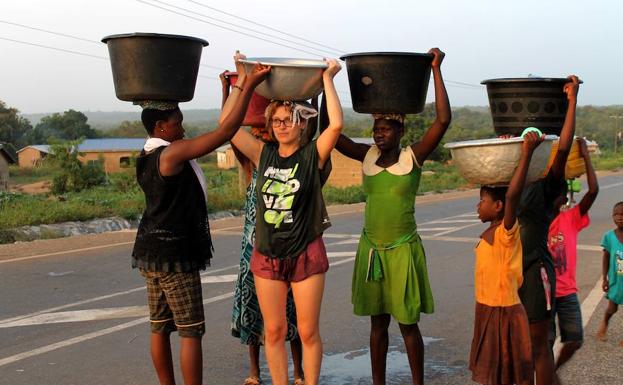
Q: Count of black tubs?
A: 3